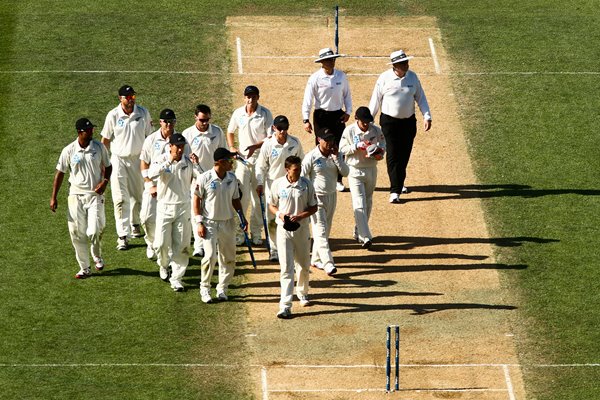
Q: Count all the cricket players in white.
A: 11